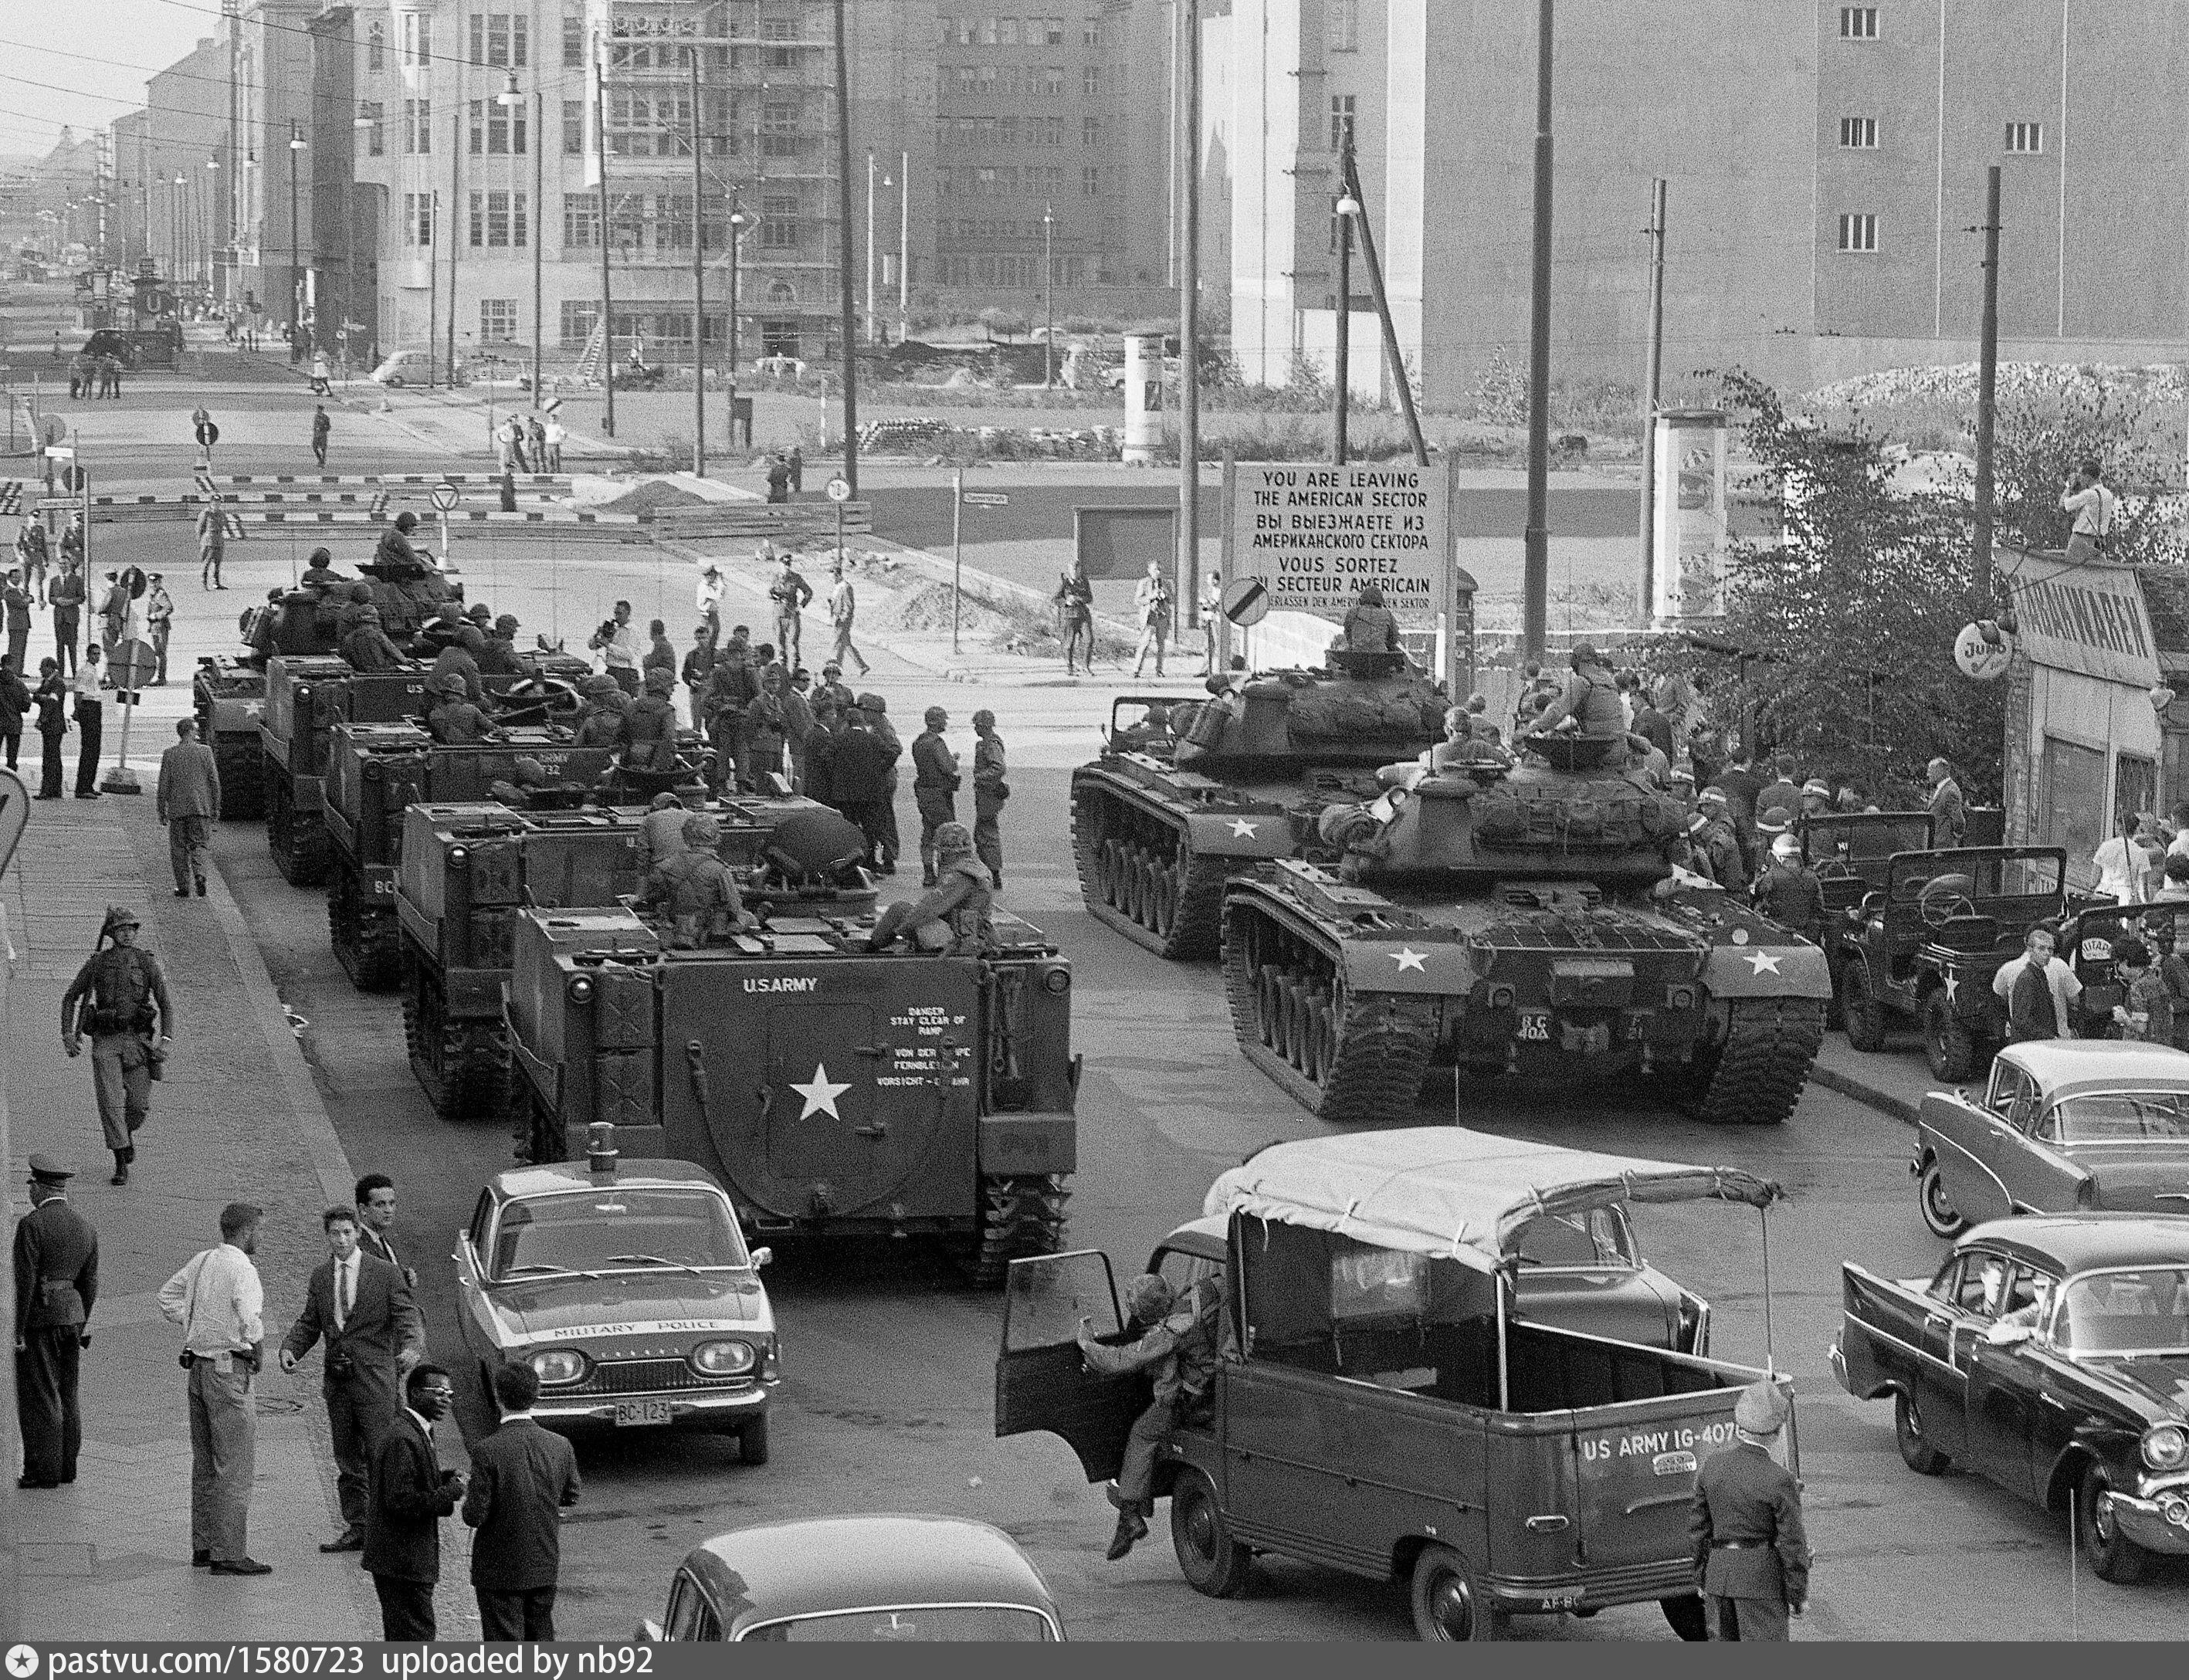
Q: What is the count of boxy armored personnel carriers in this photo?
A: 4